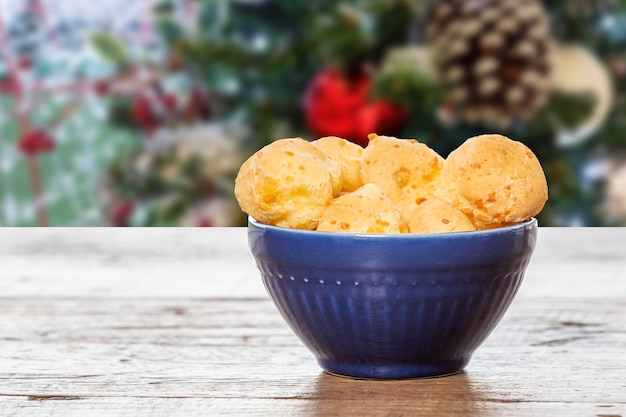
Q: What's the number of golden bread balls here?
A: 6